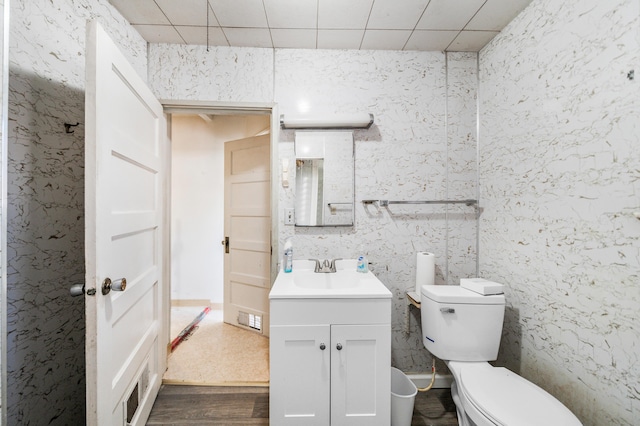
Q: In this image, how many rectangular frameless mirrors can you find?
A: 1